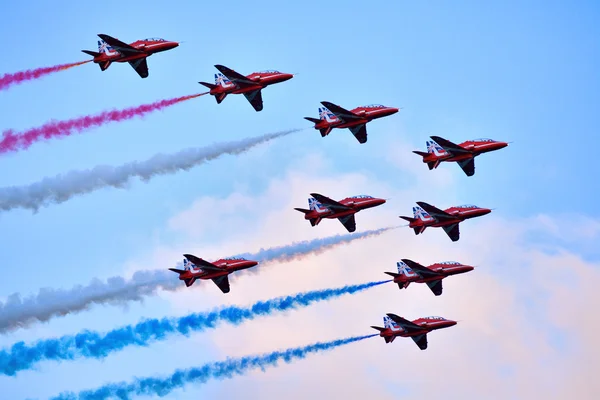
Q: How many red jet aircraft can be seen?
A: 9